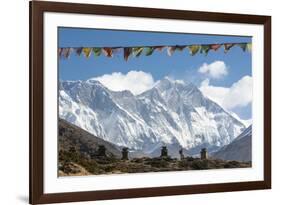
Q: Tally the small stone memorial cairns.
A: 5